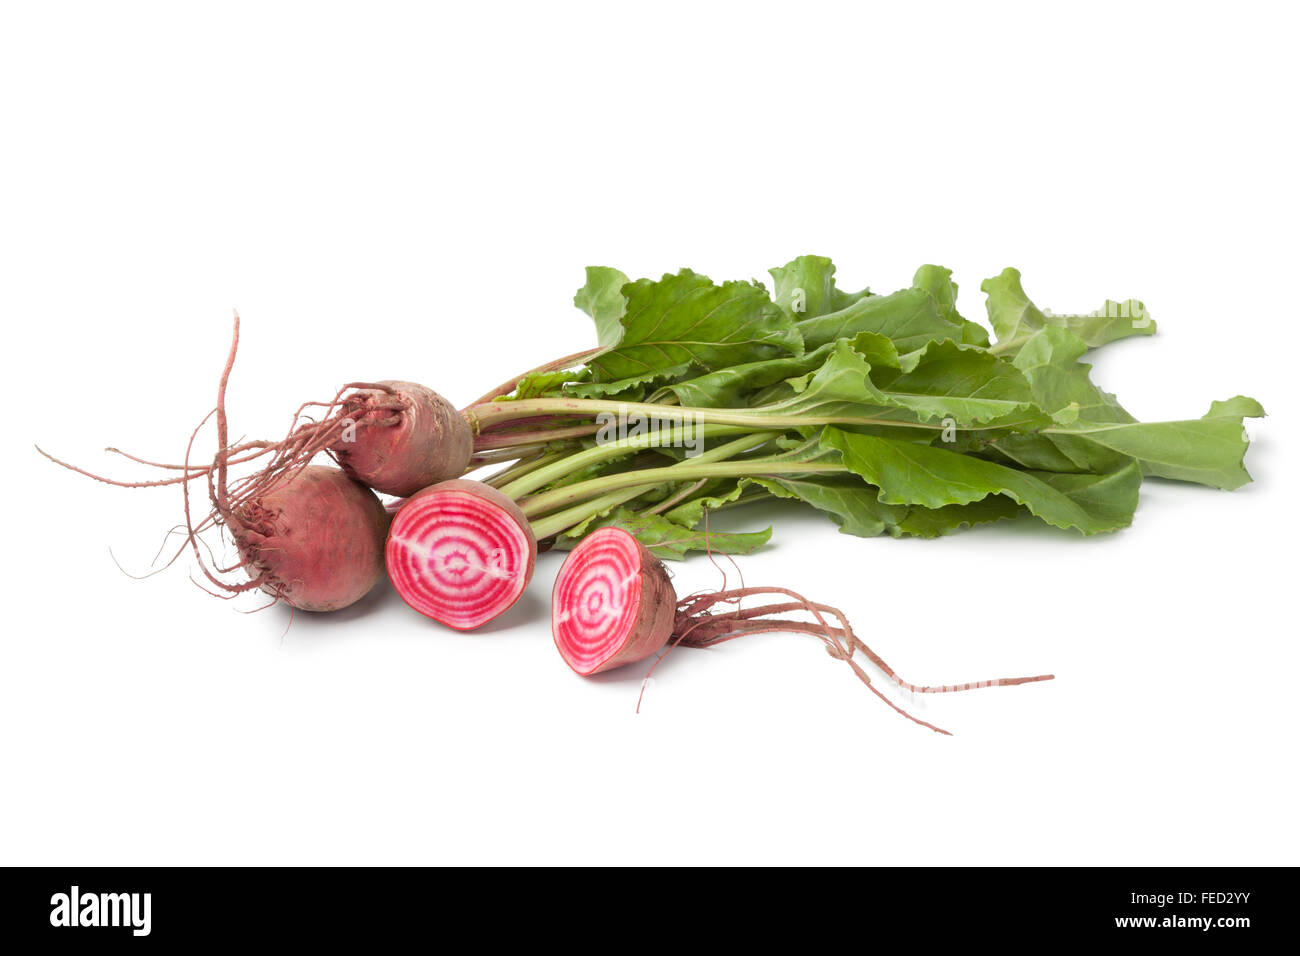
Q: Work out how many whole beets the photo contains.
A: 2